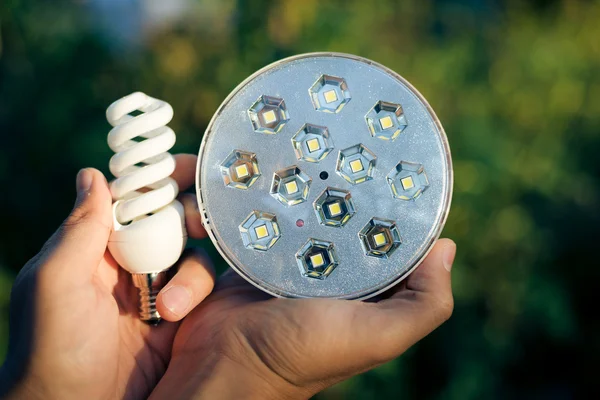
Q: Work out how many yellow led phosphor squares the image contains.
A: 12